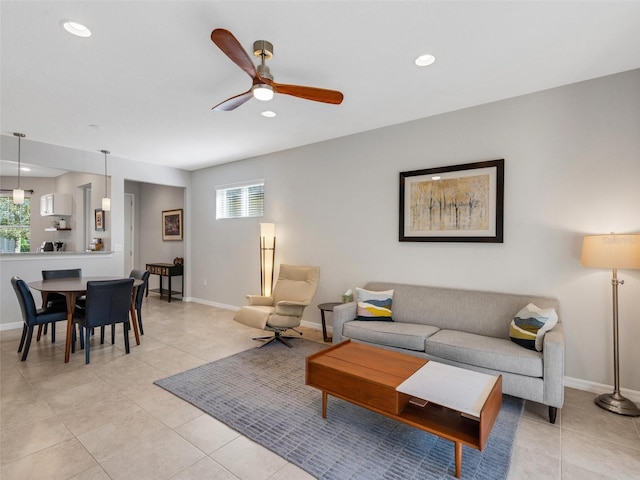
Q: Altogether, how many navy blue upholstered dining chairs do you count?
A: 4